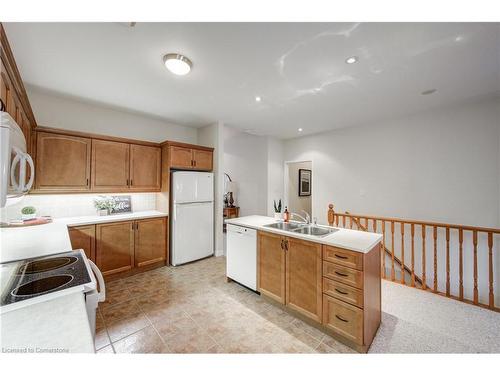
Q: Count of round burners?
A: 2